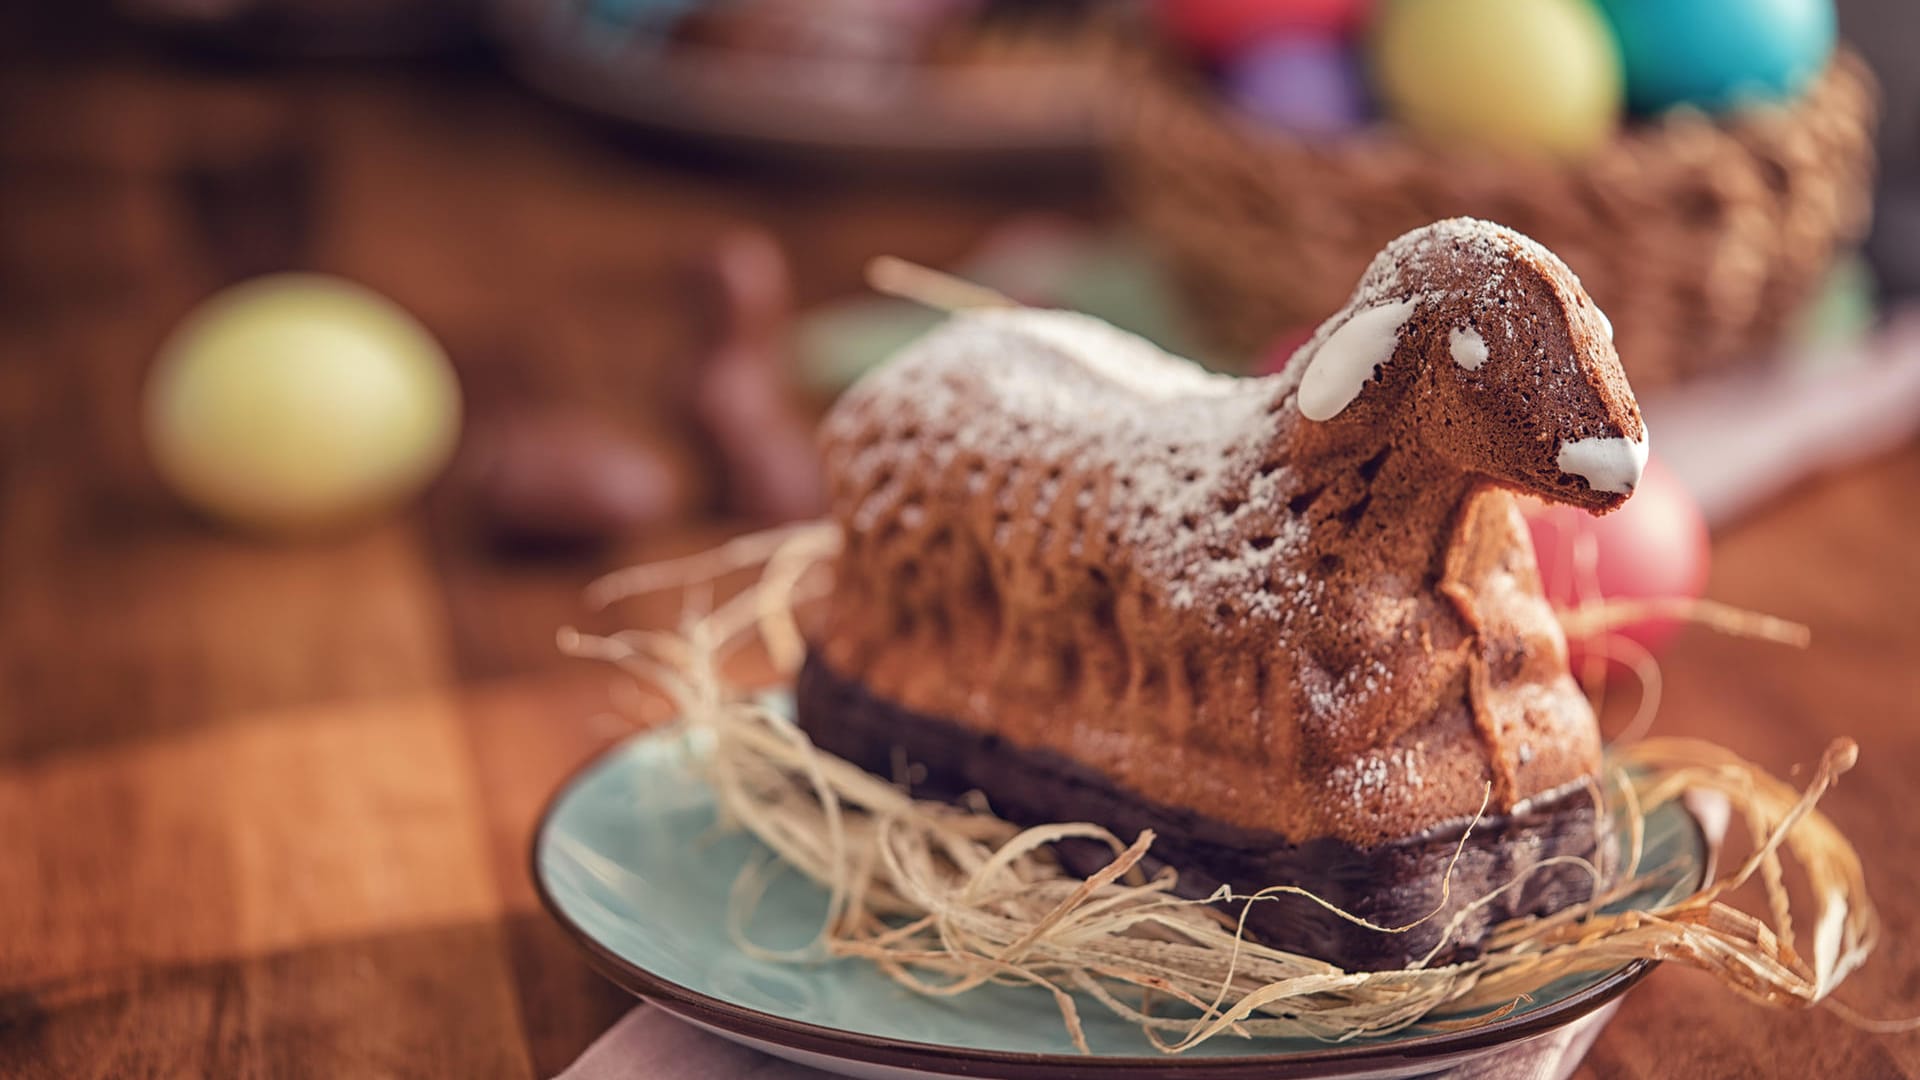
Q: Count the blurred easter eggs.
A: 6